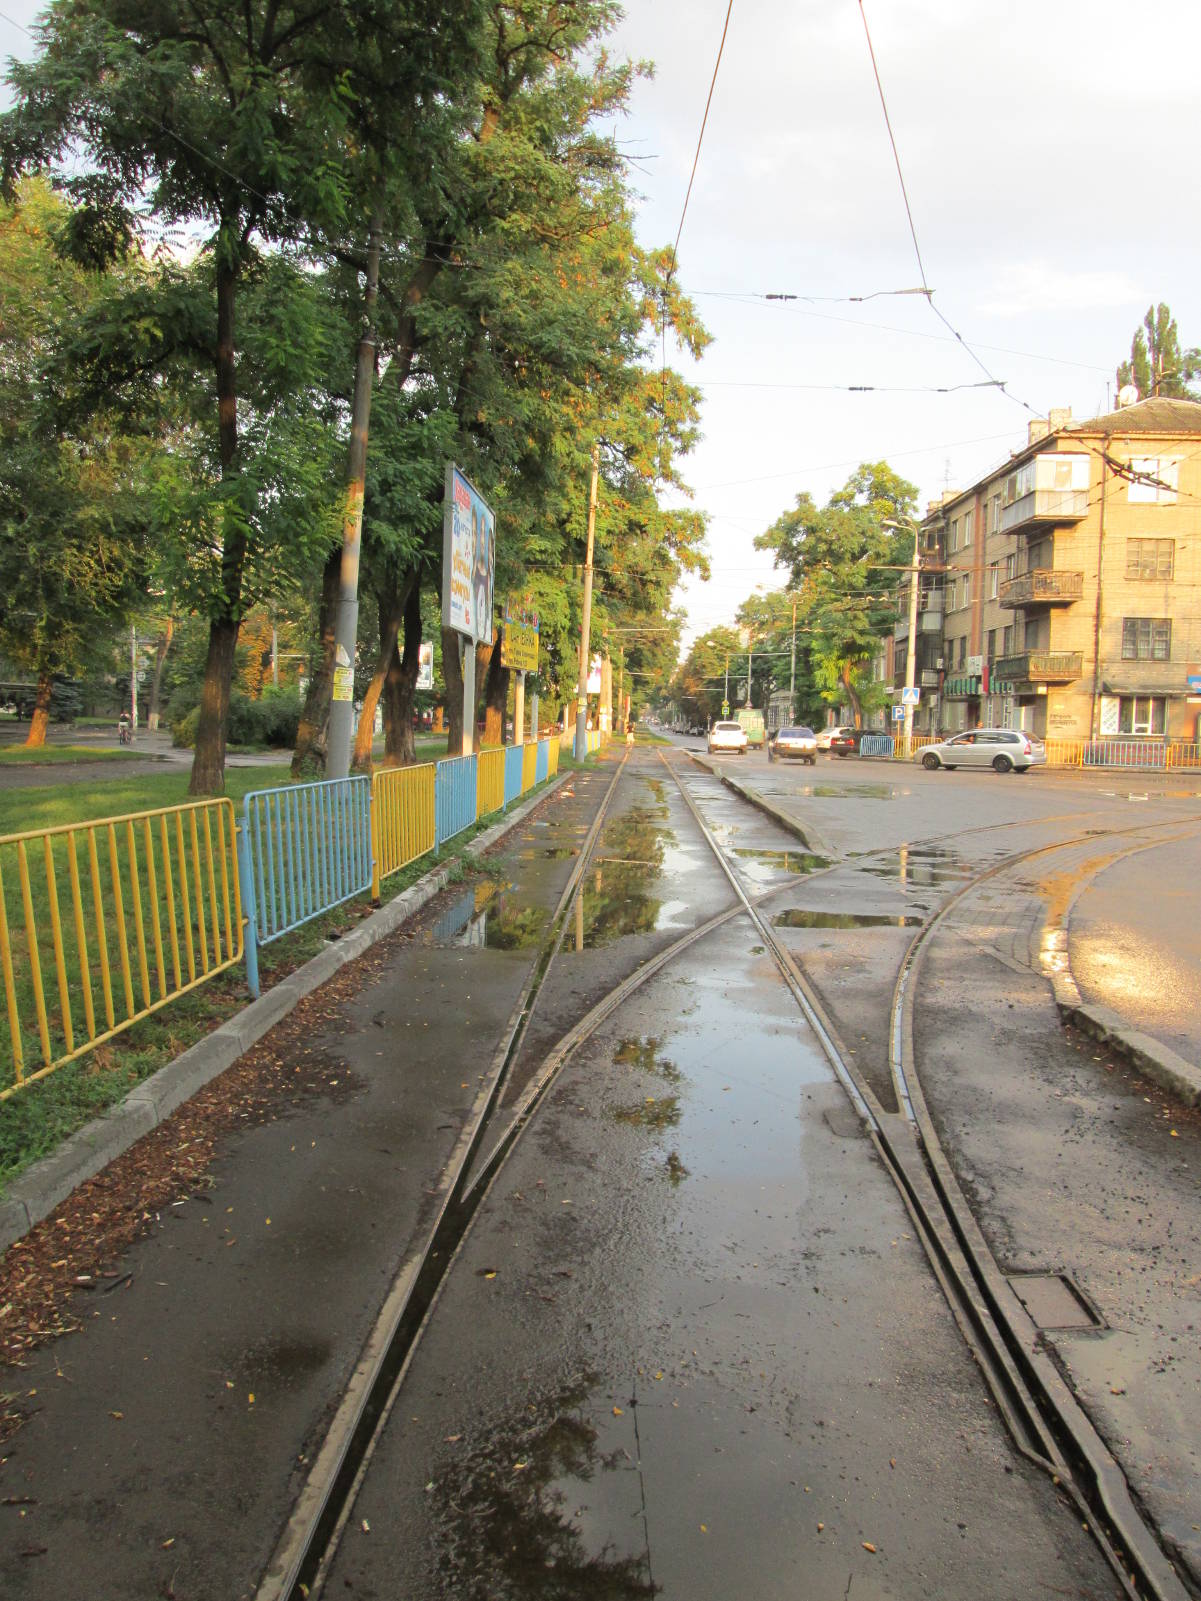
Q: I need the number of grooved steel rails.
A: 4